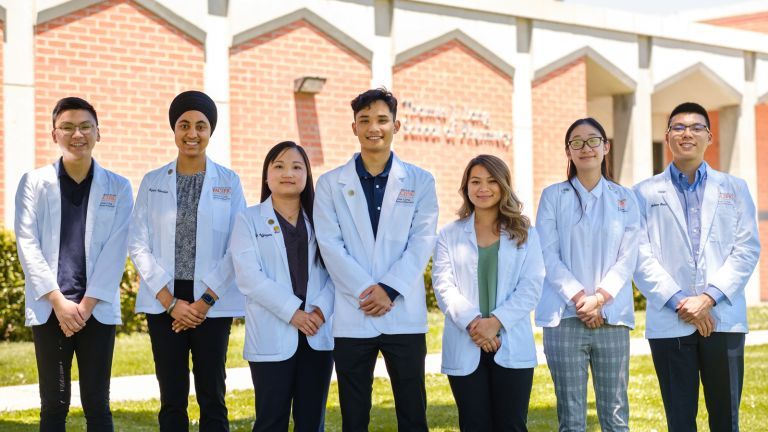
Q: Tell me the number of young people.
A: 7